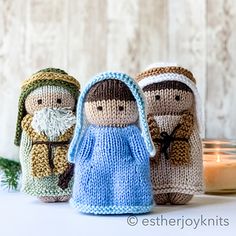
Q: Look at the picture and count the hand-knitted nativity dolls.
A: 3